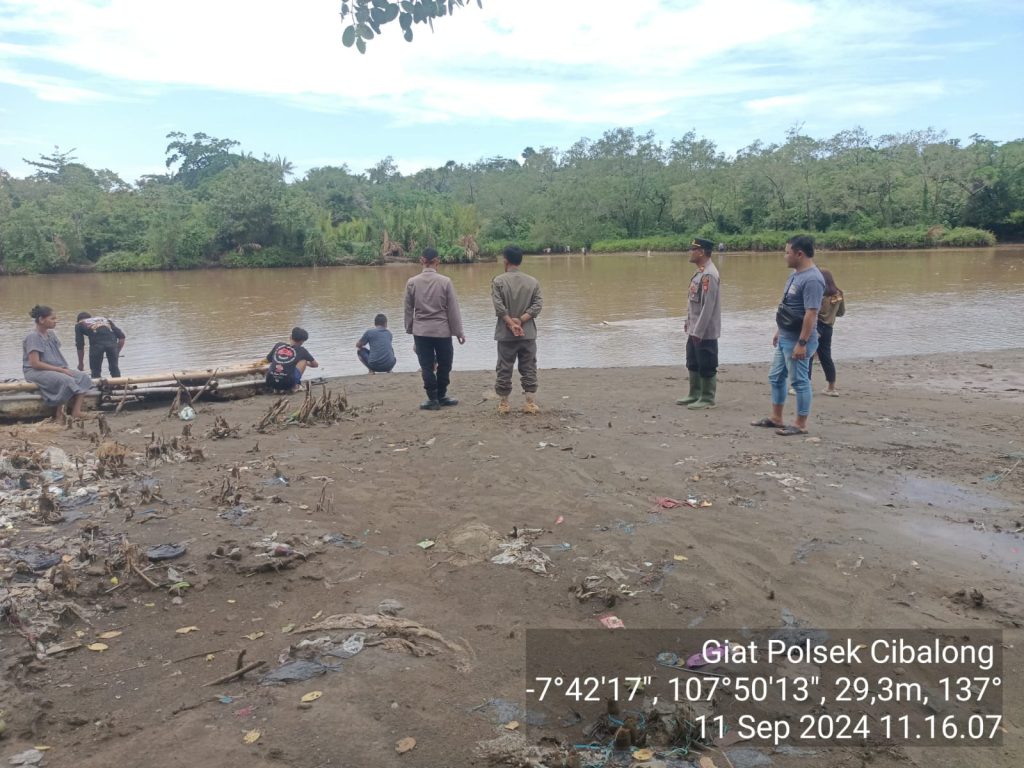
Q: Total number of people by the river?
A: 9